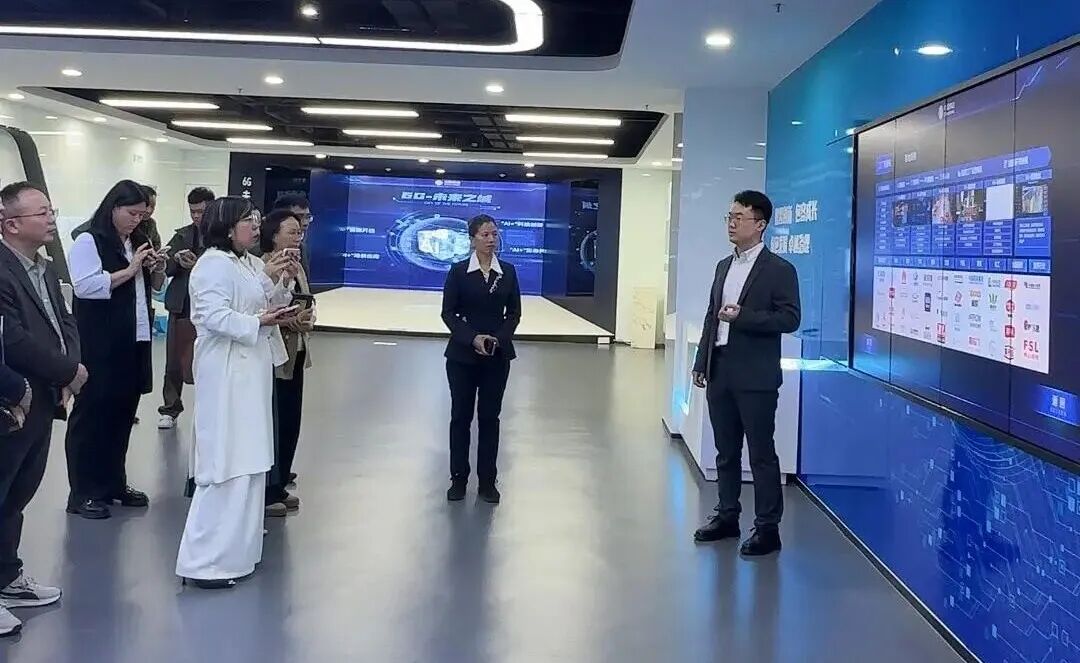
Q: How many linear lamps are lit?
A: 9